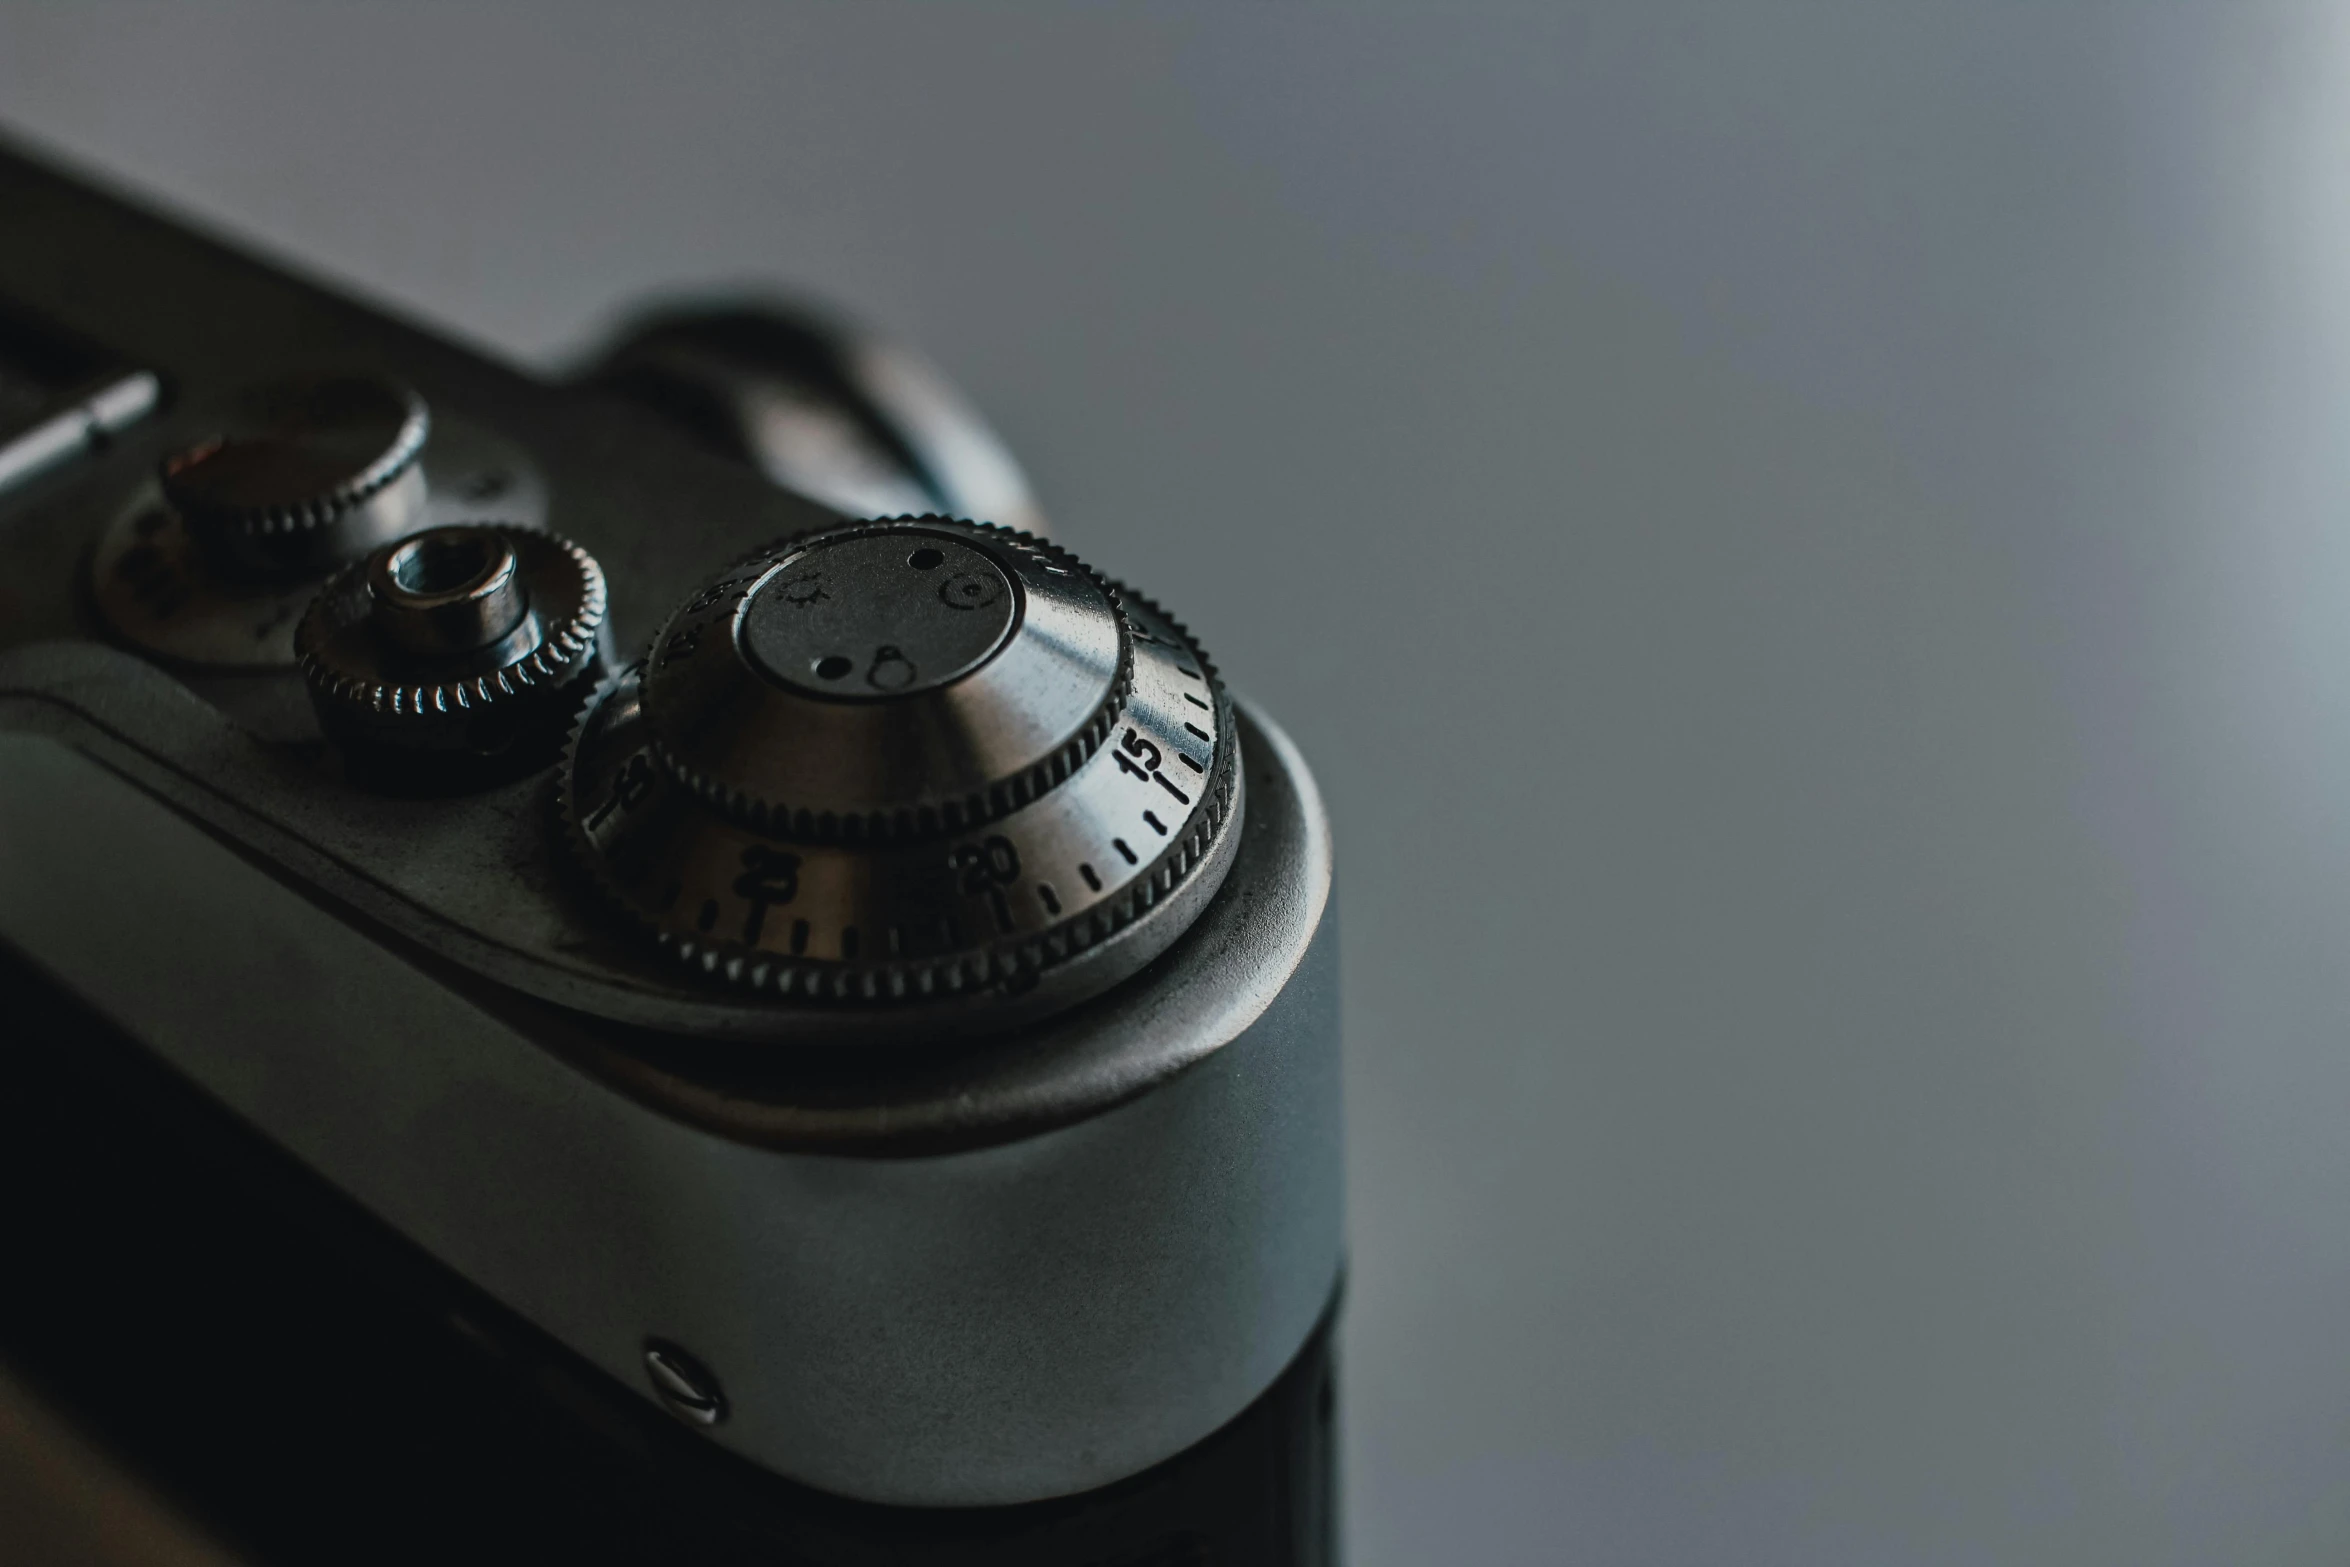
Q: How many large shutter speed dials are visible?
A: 1